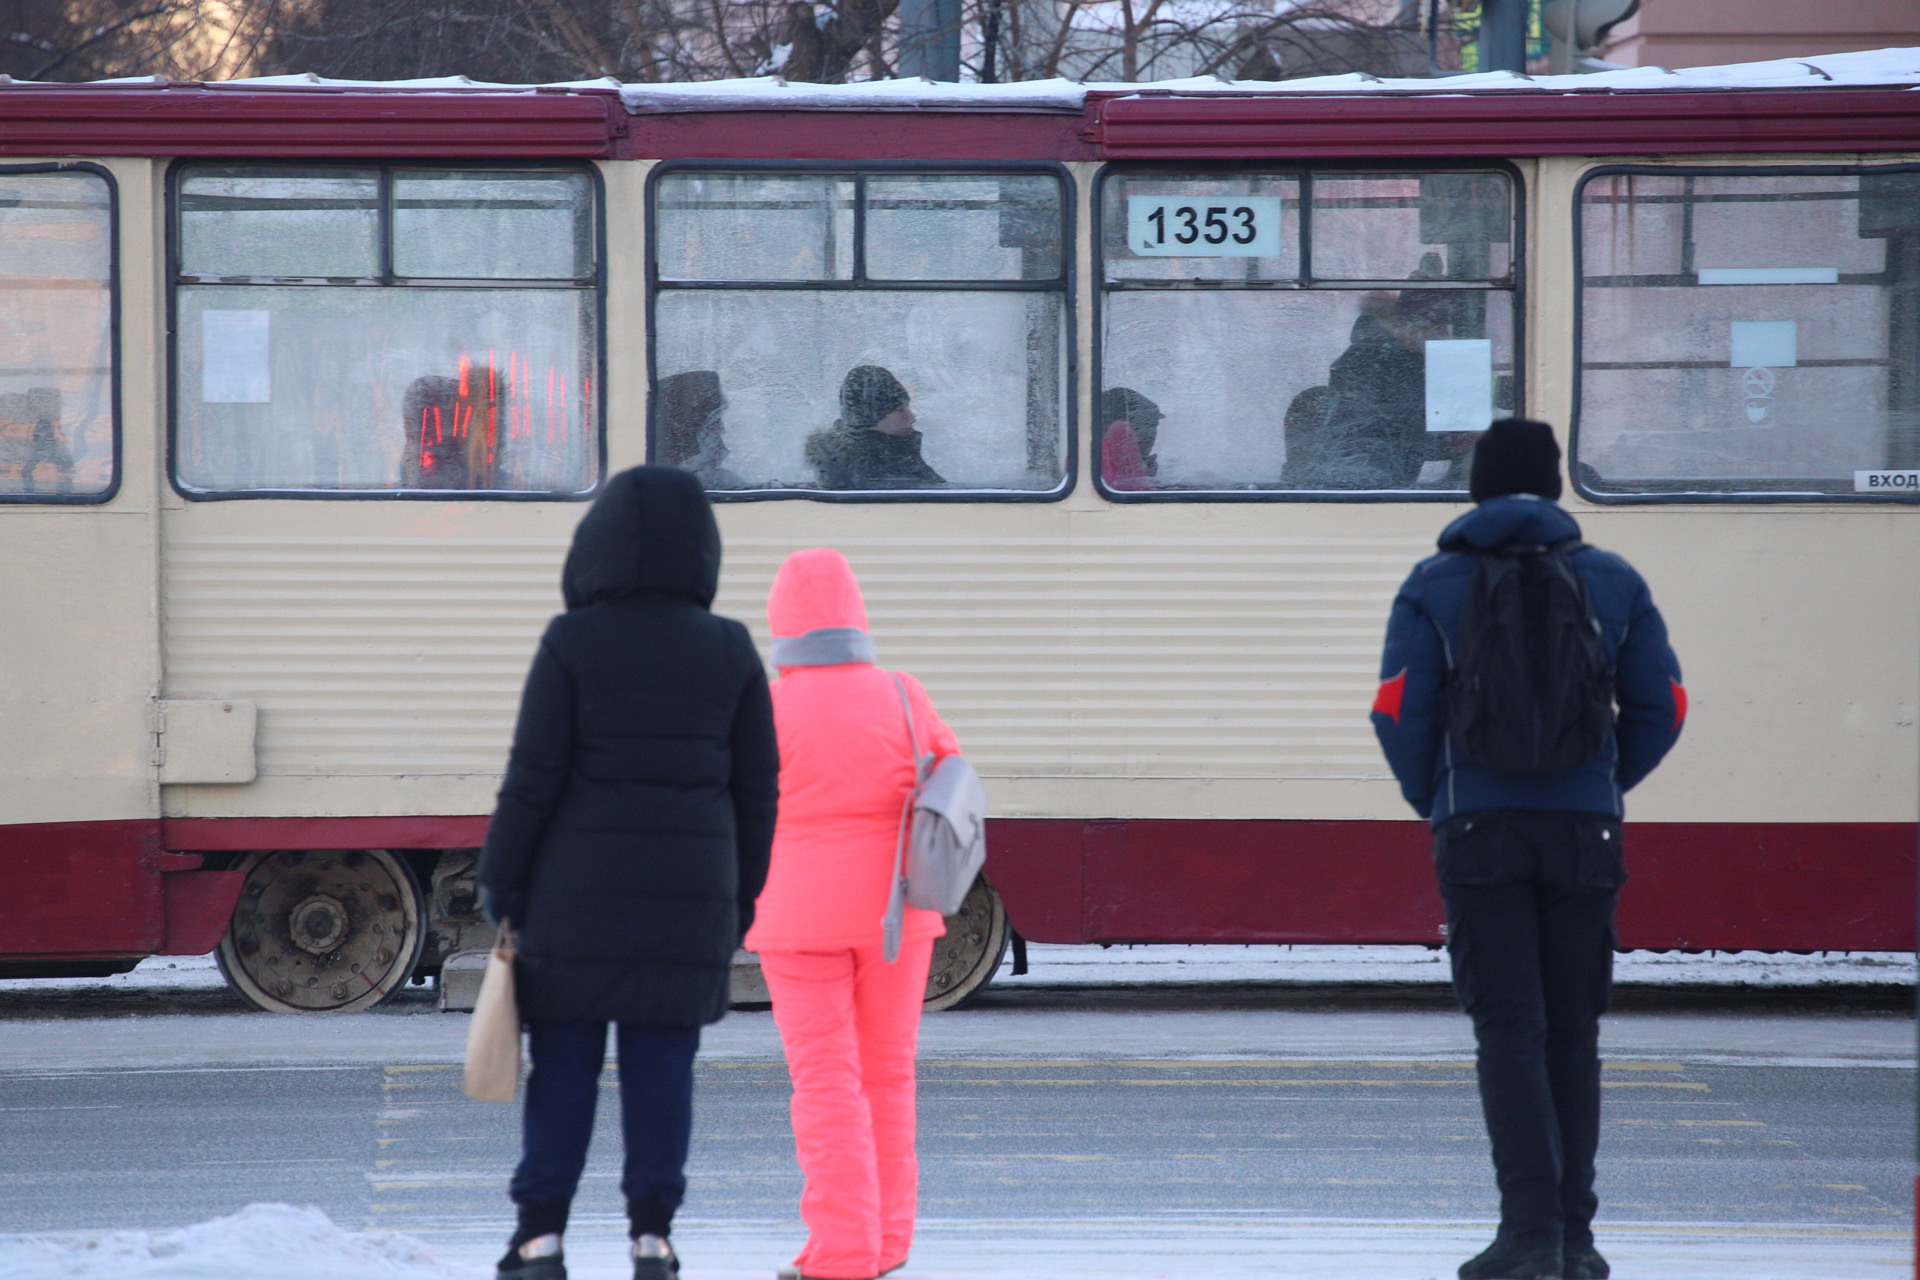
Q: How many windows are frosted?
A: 5